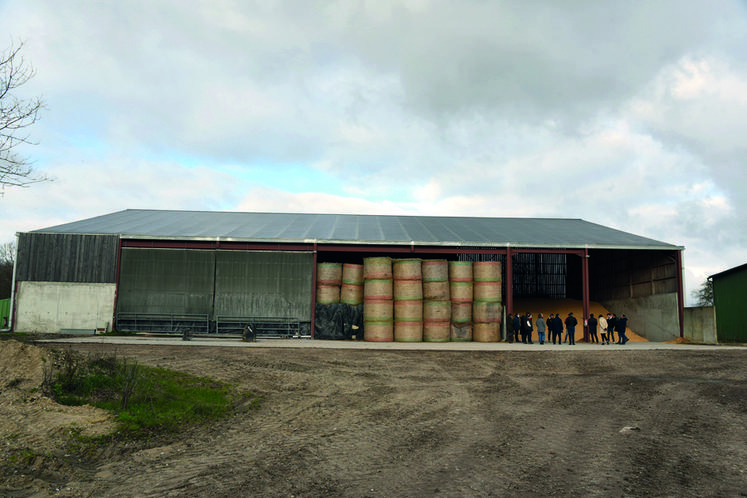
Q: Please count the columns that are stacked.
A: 7